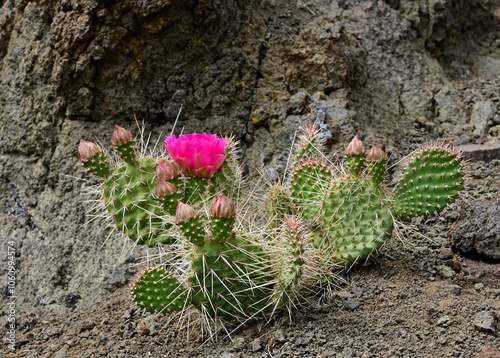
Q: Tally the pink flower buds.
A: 8